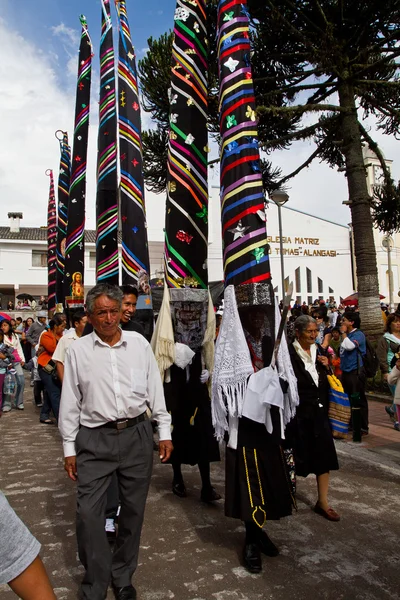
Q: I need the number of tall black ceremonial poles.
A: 7